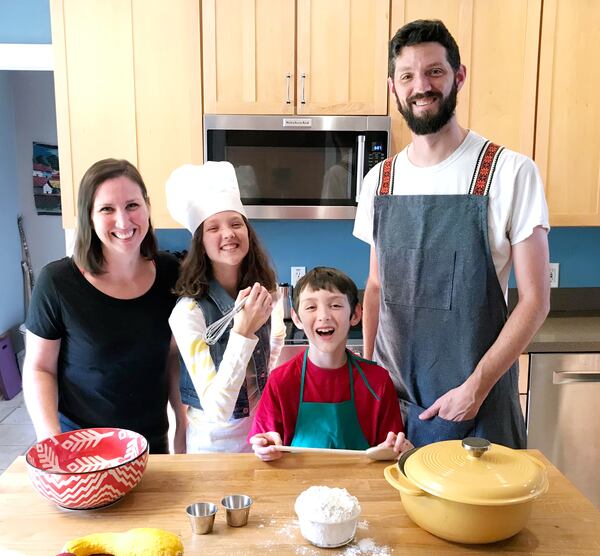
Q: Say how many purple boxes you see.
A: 1